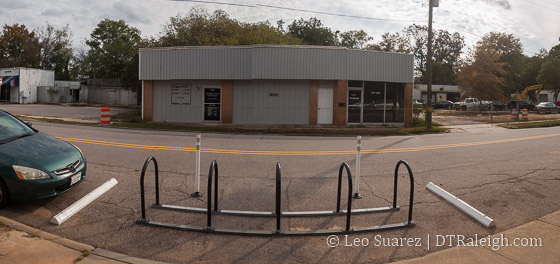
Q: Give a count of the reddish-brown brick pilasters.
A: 5